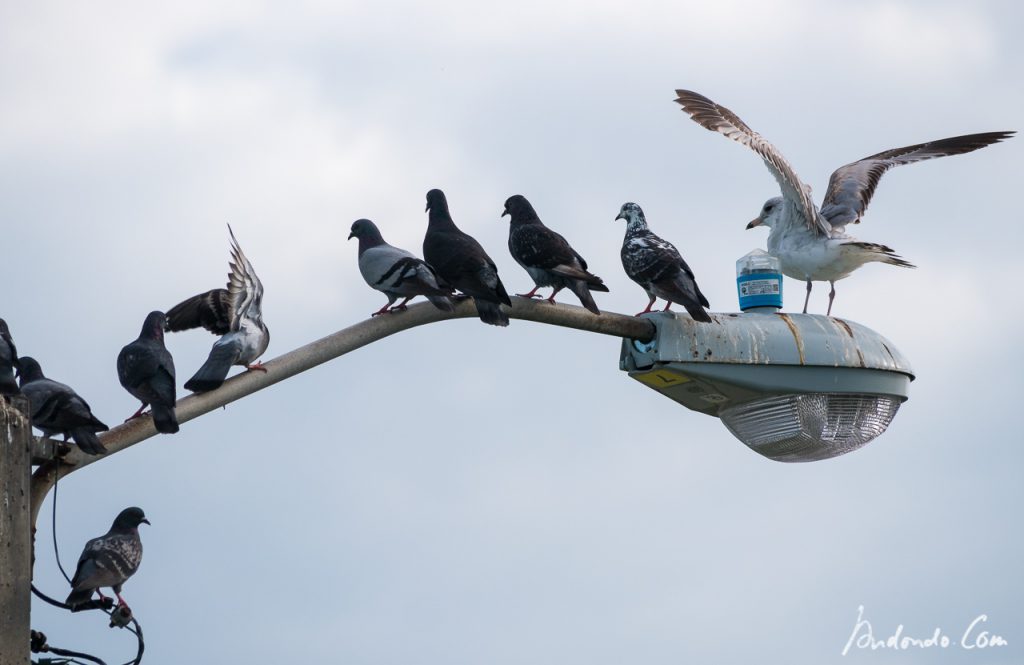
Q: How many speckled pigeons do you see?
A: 2